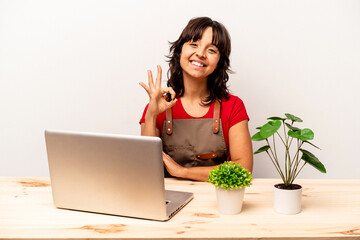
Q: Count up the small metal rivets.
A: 6